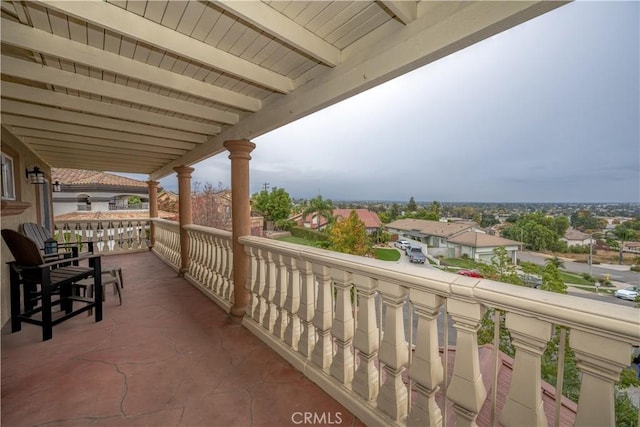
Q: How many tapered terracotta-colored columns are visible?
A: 3